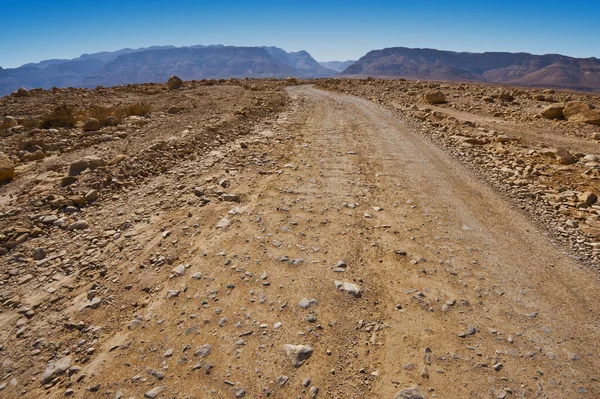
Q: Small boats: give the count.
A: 0